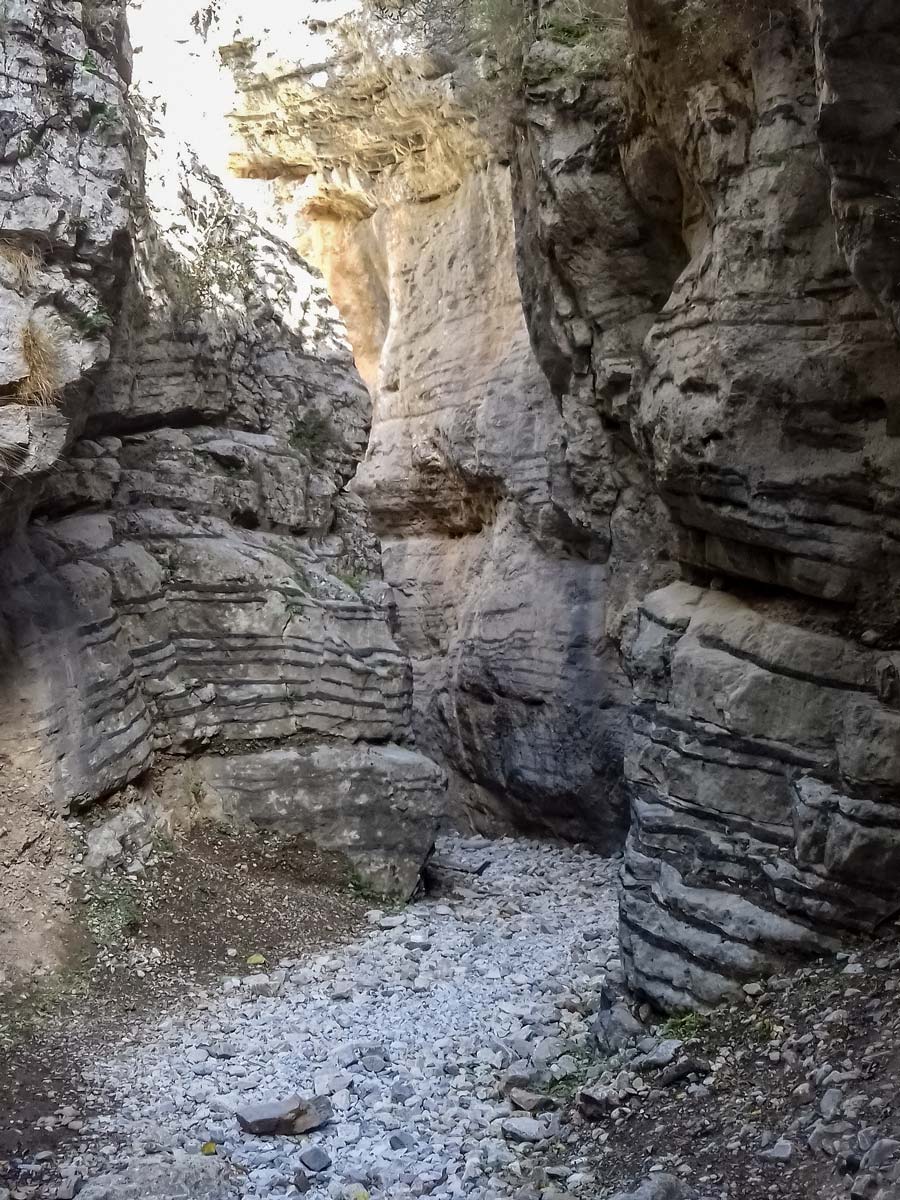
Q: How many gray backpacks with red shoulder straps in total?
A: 0